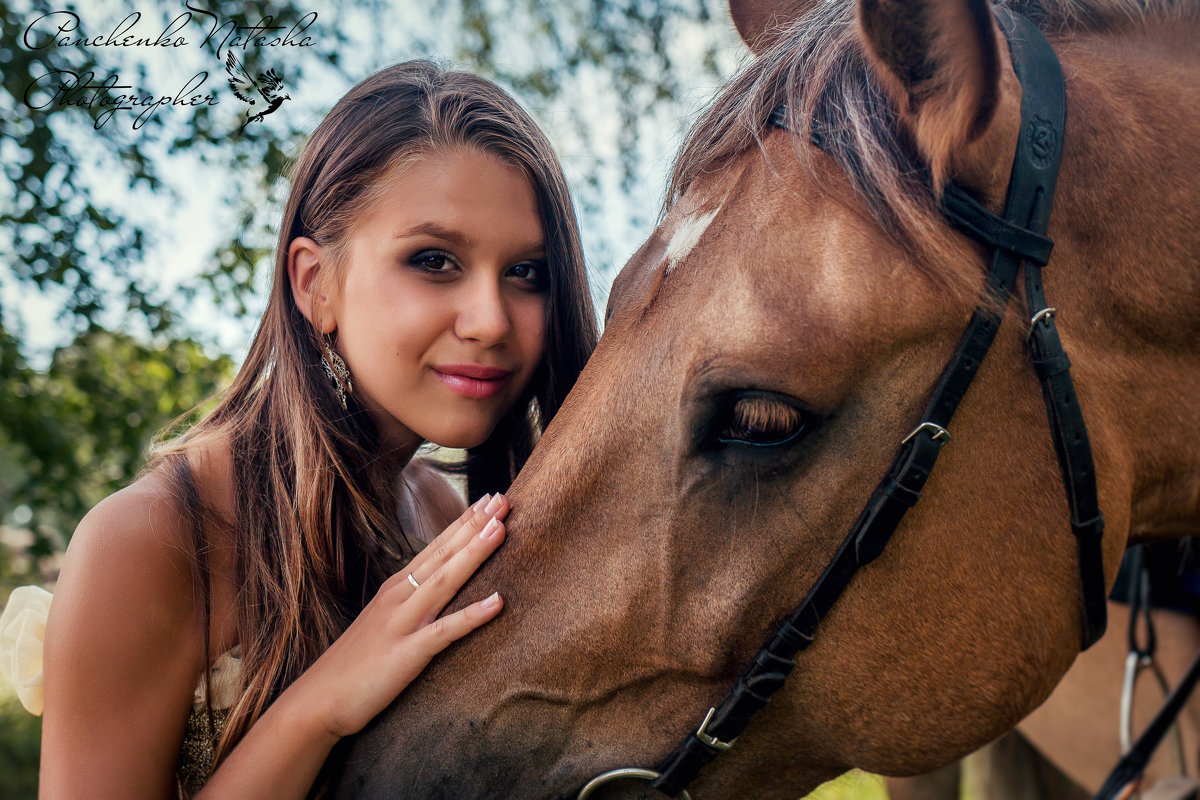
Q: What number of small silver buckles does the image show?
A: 3